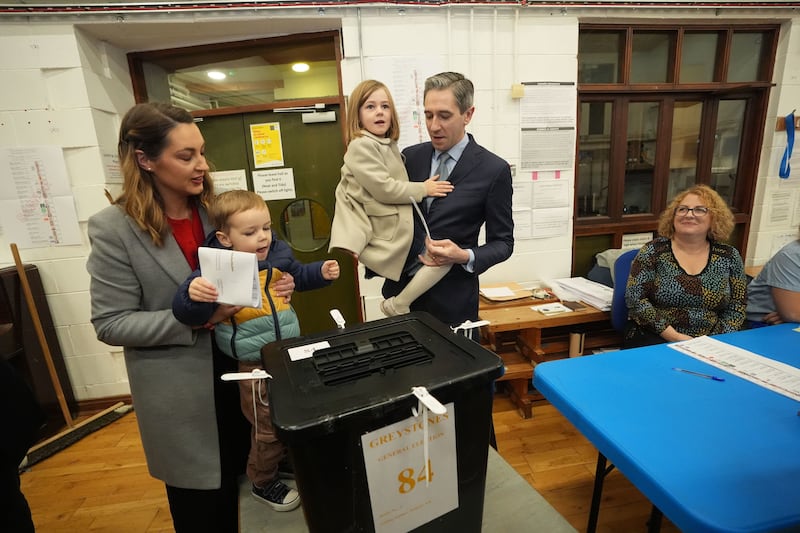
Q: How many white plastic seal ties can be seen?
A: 4